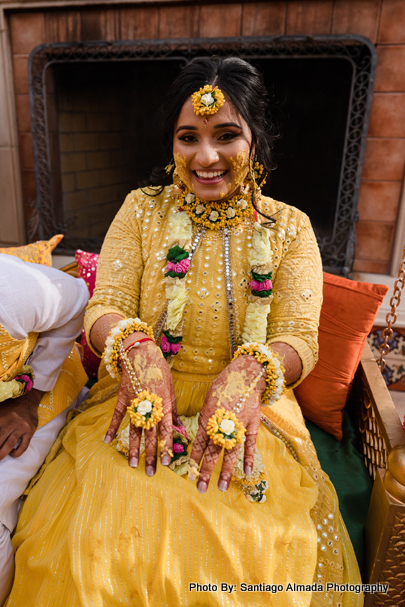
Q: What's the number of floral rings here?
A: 2